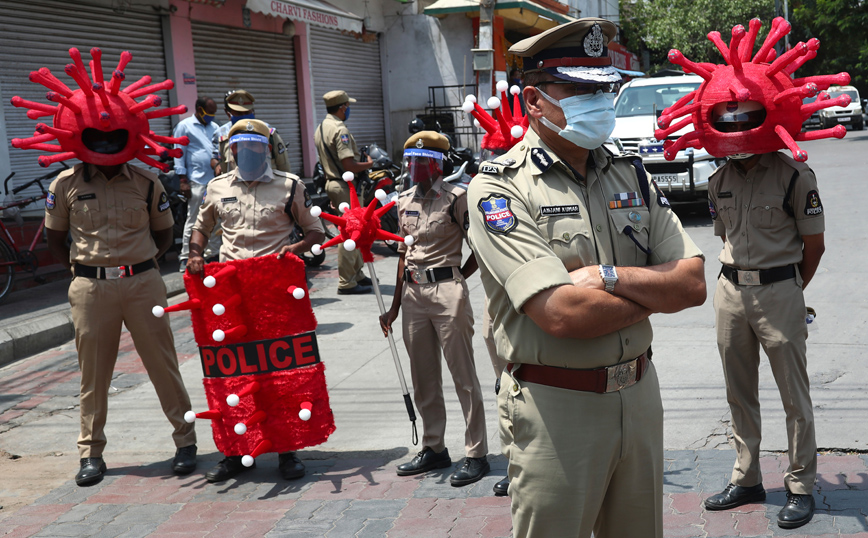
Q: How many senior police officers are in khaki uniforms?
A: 1